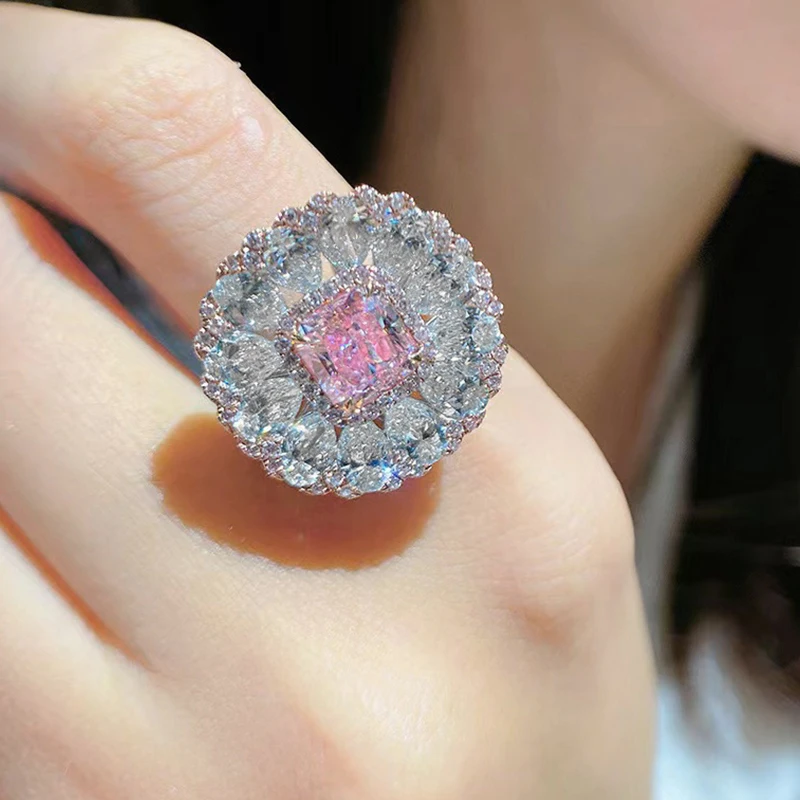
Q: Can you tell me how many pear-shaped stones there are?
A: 12